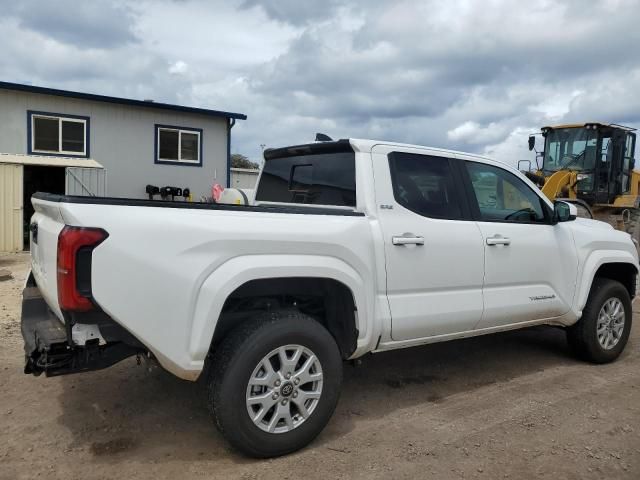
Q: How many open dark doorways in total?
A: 1